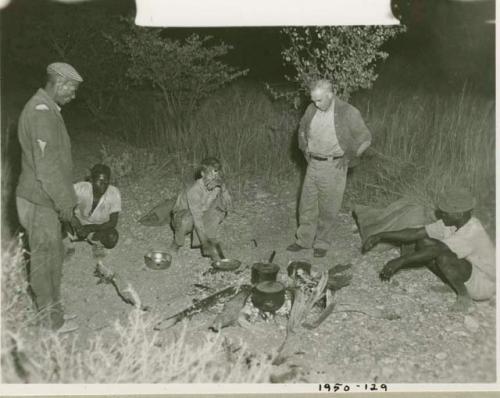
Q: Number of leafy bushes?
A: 2